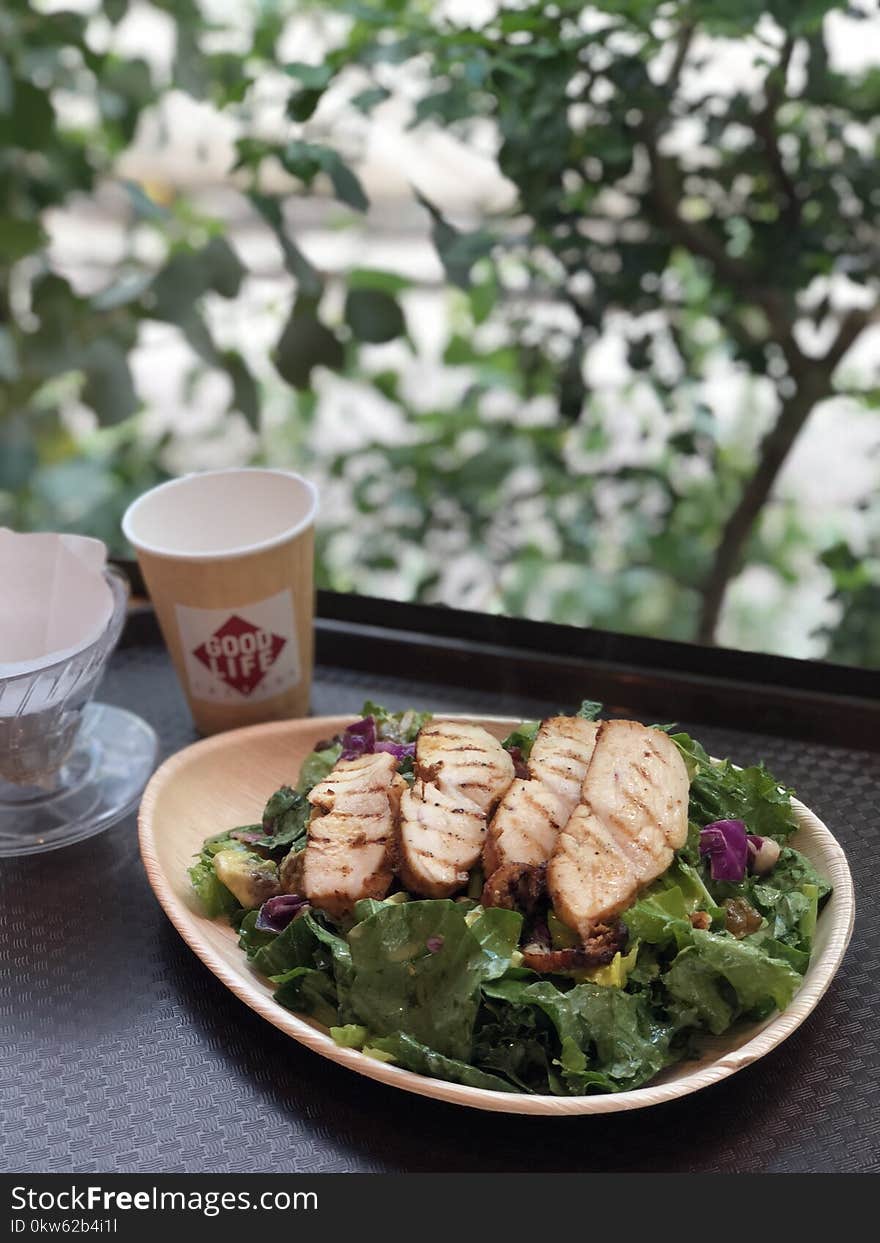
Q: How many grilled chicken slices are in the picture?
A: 4